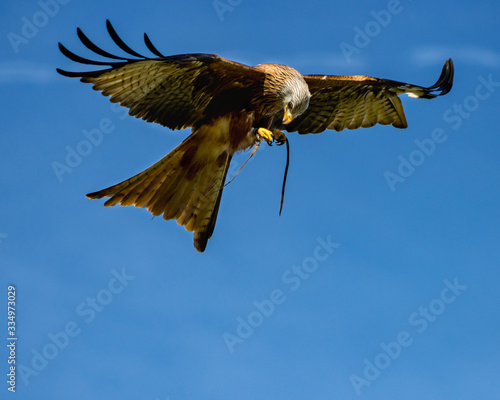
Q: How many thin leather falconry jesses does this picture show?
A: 2